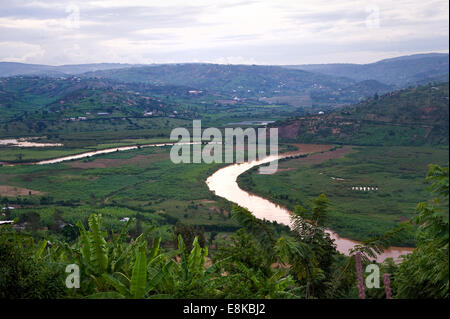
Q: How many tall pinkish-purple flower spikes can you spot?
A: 2